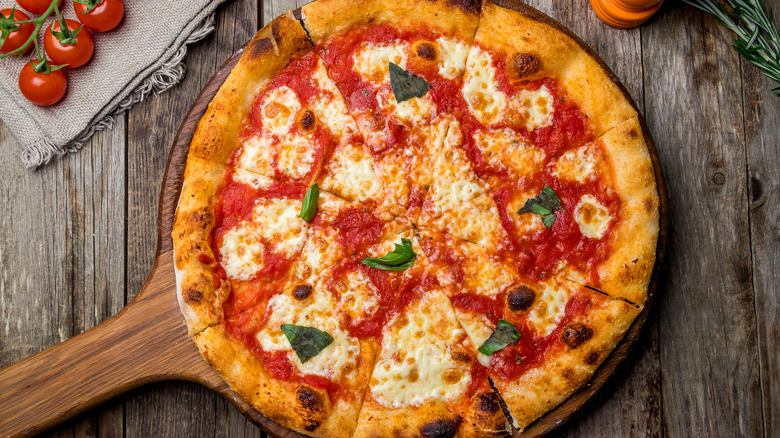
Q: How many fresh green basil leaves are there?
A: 6